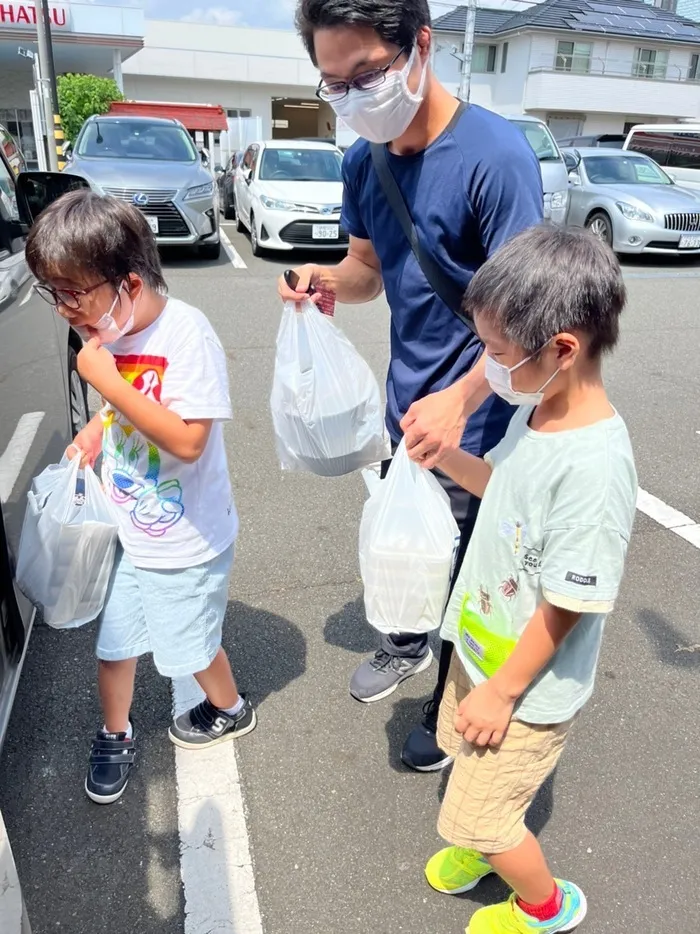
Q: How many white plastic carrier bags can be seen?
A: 3